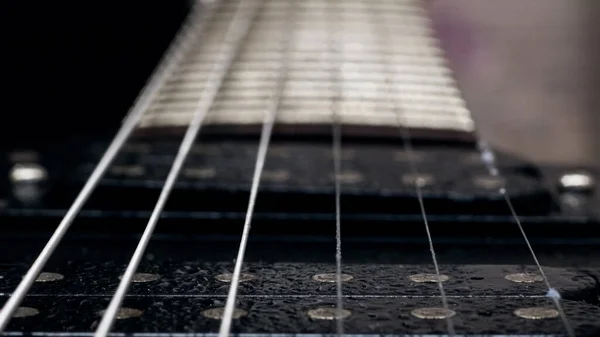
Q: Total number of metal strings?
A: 6